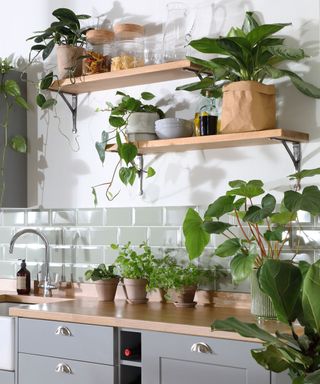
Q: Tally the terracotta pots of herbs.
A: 3